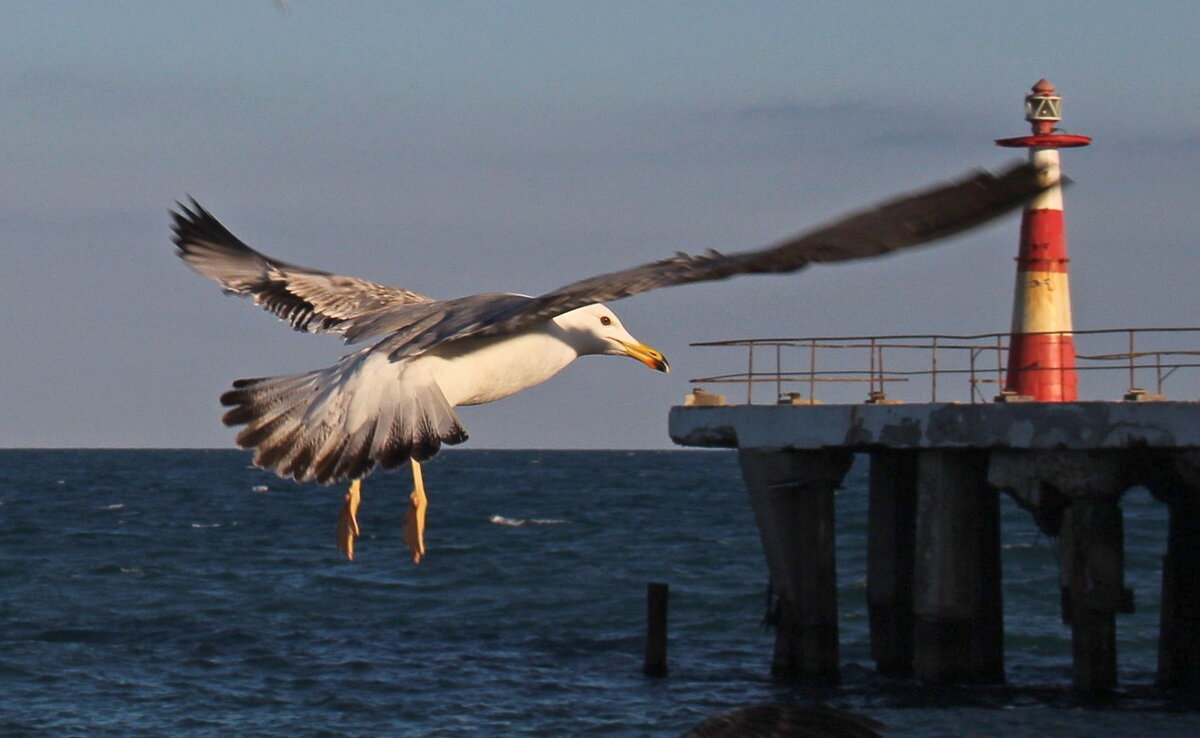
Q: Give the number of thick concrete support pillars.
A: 5